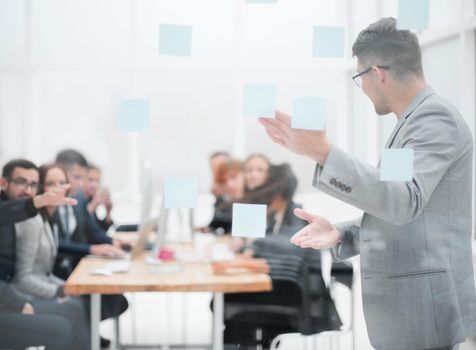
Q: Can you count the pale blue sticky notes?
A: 10